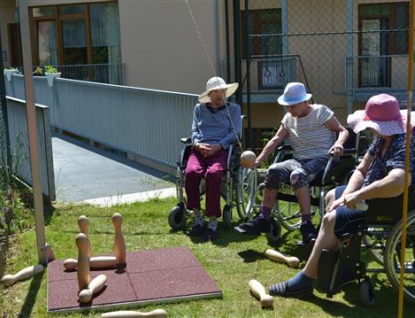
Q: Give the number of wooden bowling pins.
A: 9